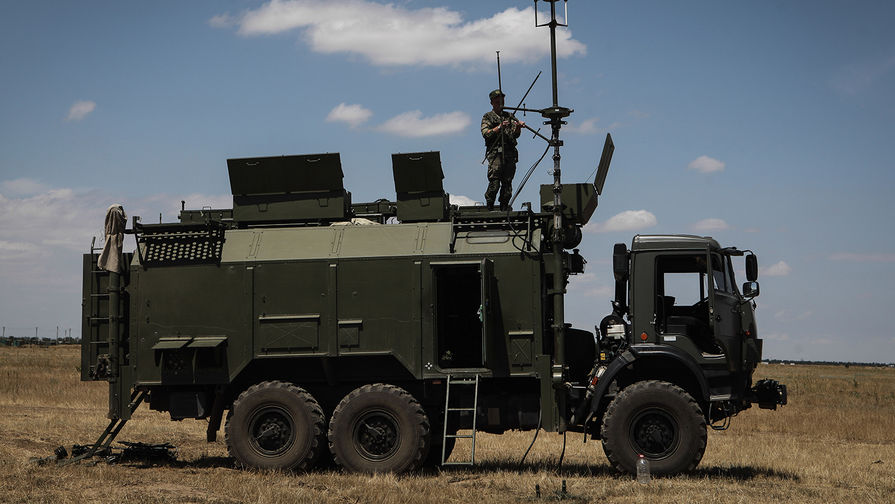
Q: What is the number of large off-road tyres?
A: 3